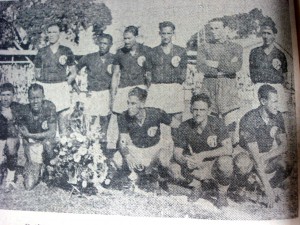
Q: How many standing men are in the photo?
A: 6